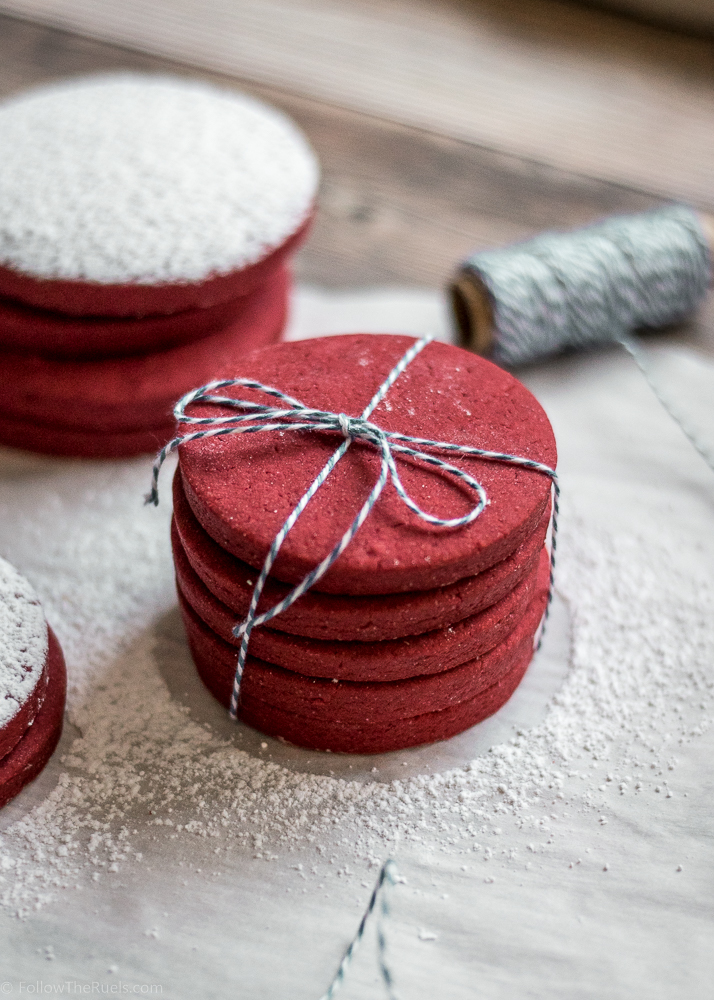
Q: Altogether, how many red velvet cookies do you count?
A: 11